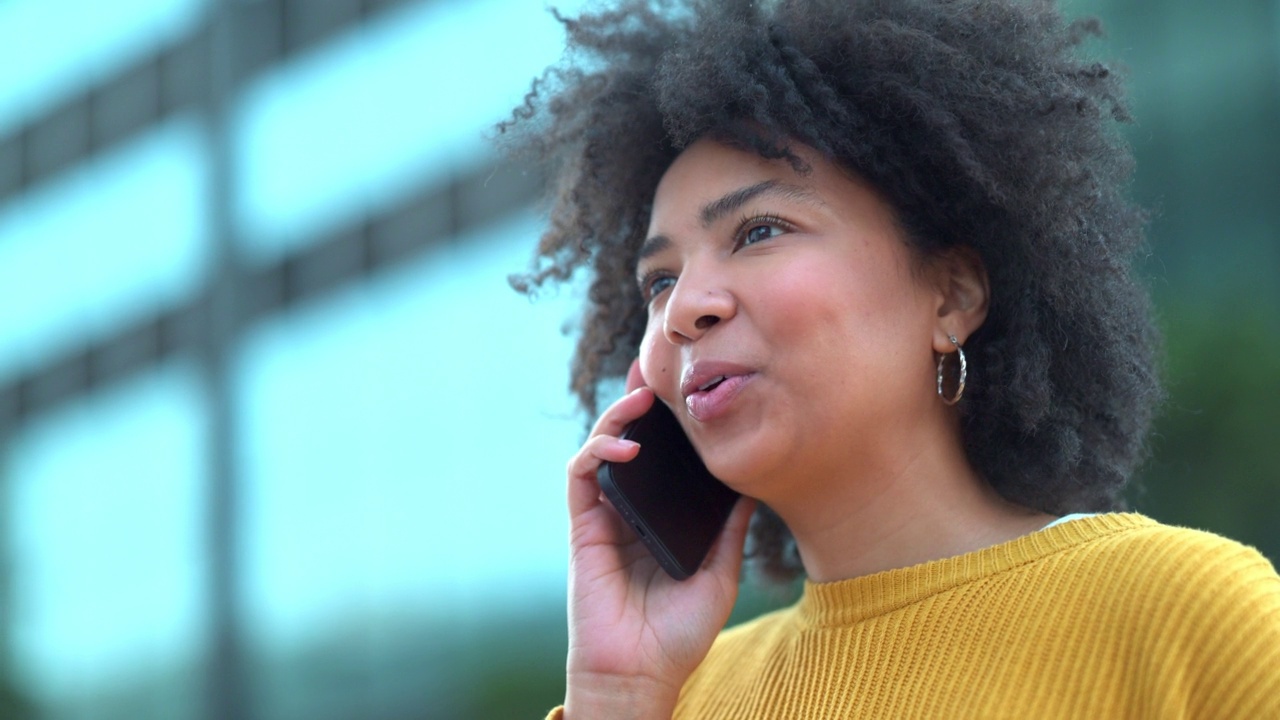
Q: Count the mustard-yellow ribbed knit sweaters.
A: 1